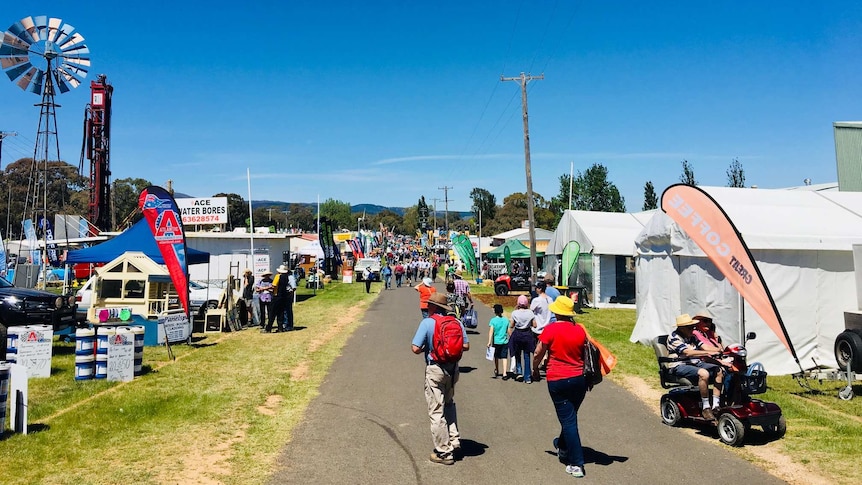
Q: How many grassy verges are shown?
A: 2